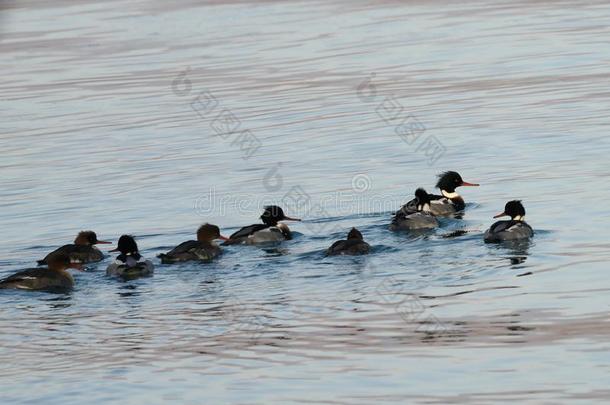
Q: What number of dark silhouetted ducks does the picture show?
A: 9